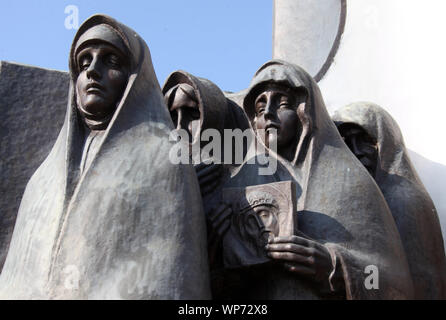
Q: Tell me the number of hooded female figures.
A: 4